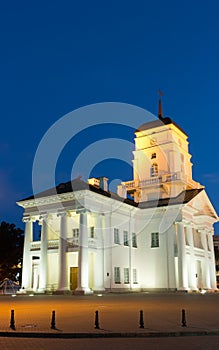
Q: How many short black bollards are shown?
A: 5